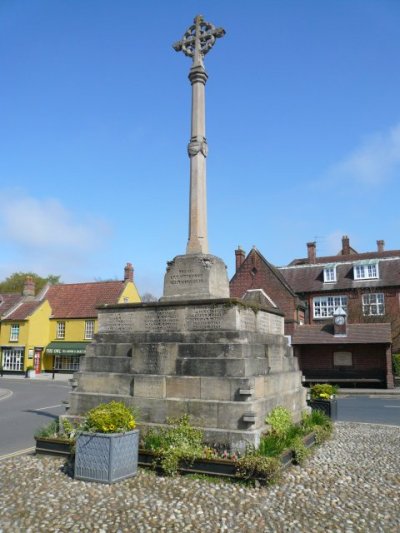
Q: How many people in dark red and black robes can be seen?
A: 0